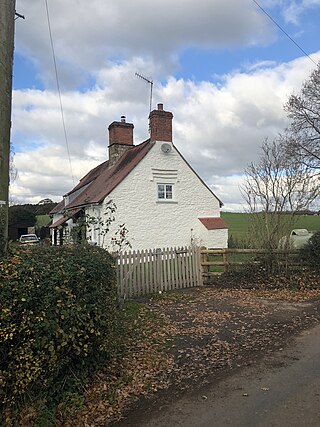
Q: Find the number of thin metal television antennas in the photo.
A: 1